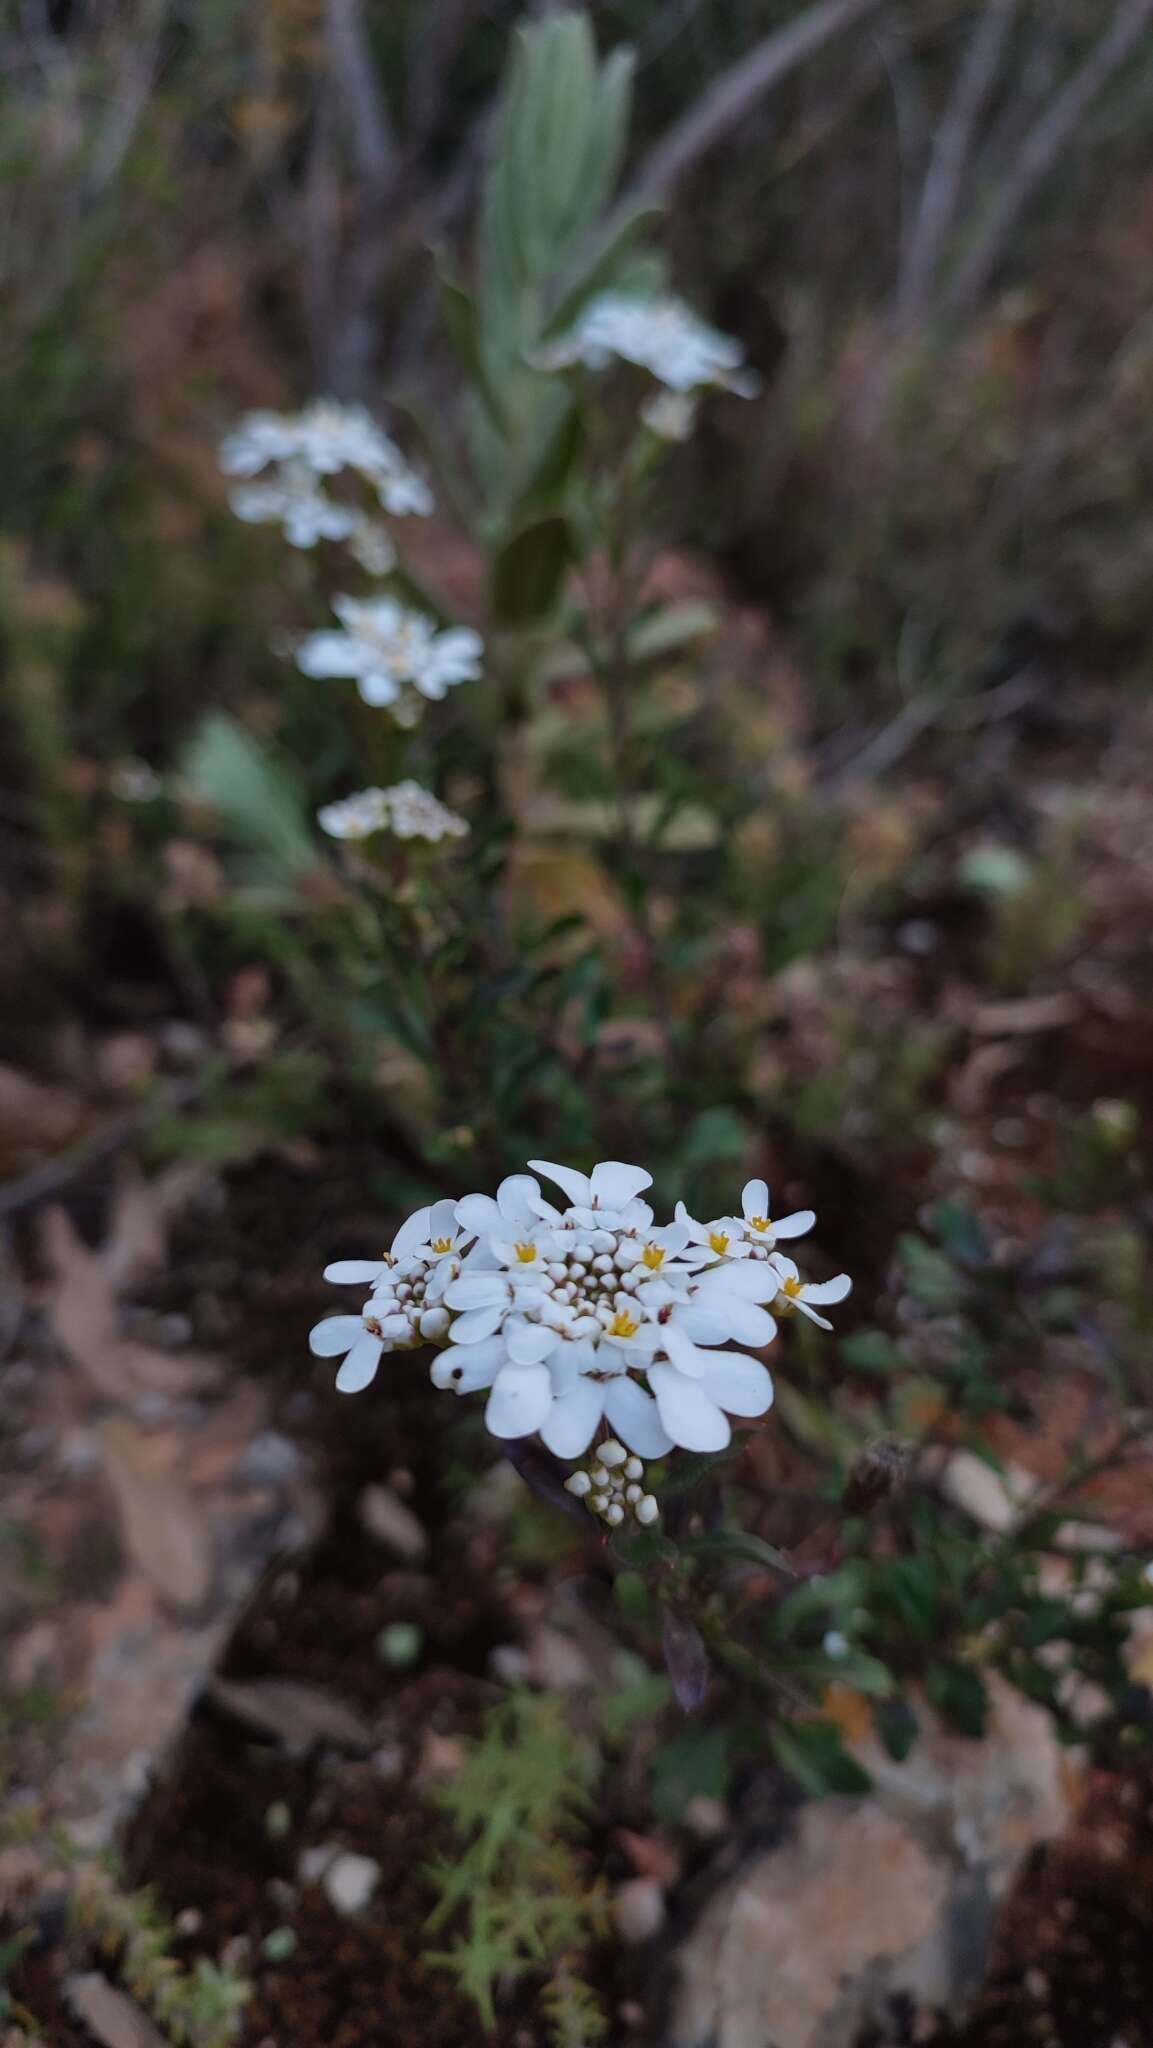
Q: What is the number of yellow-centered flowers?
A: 7